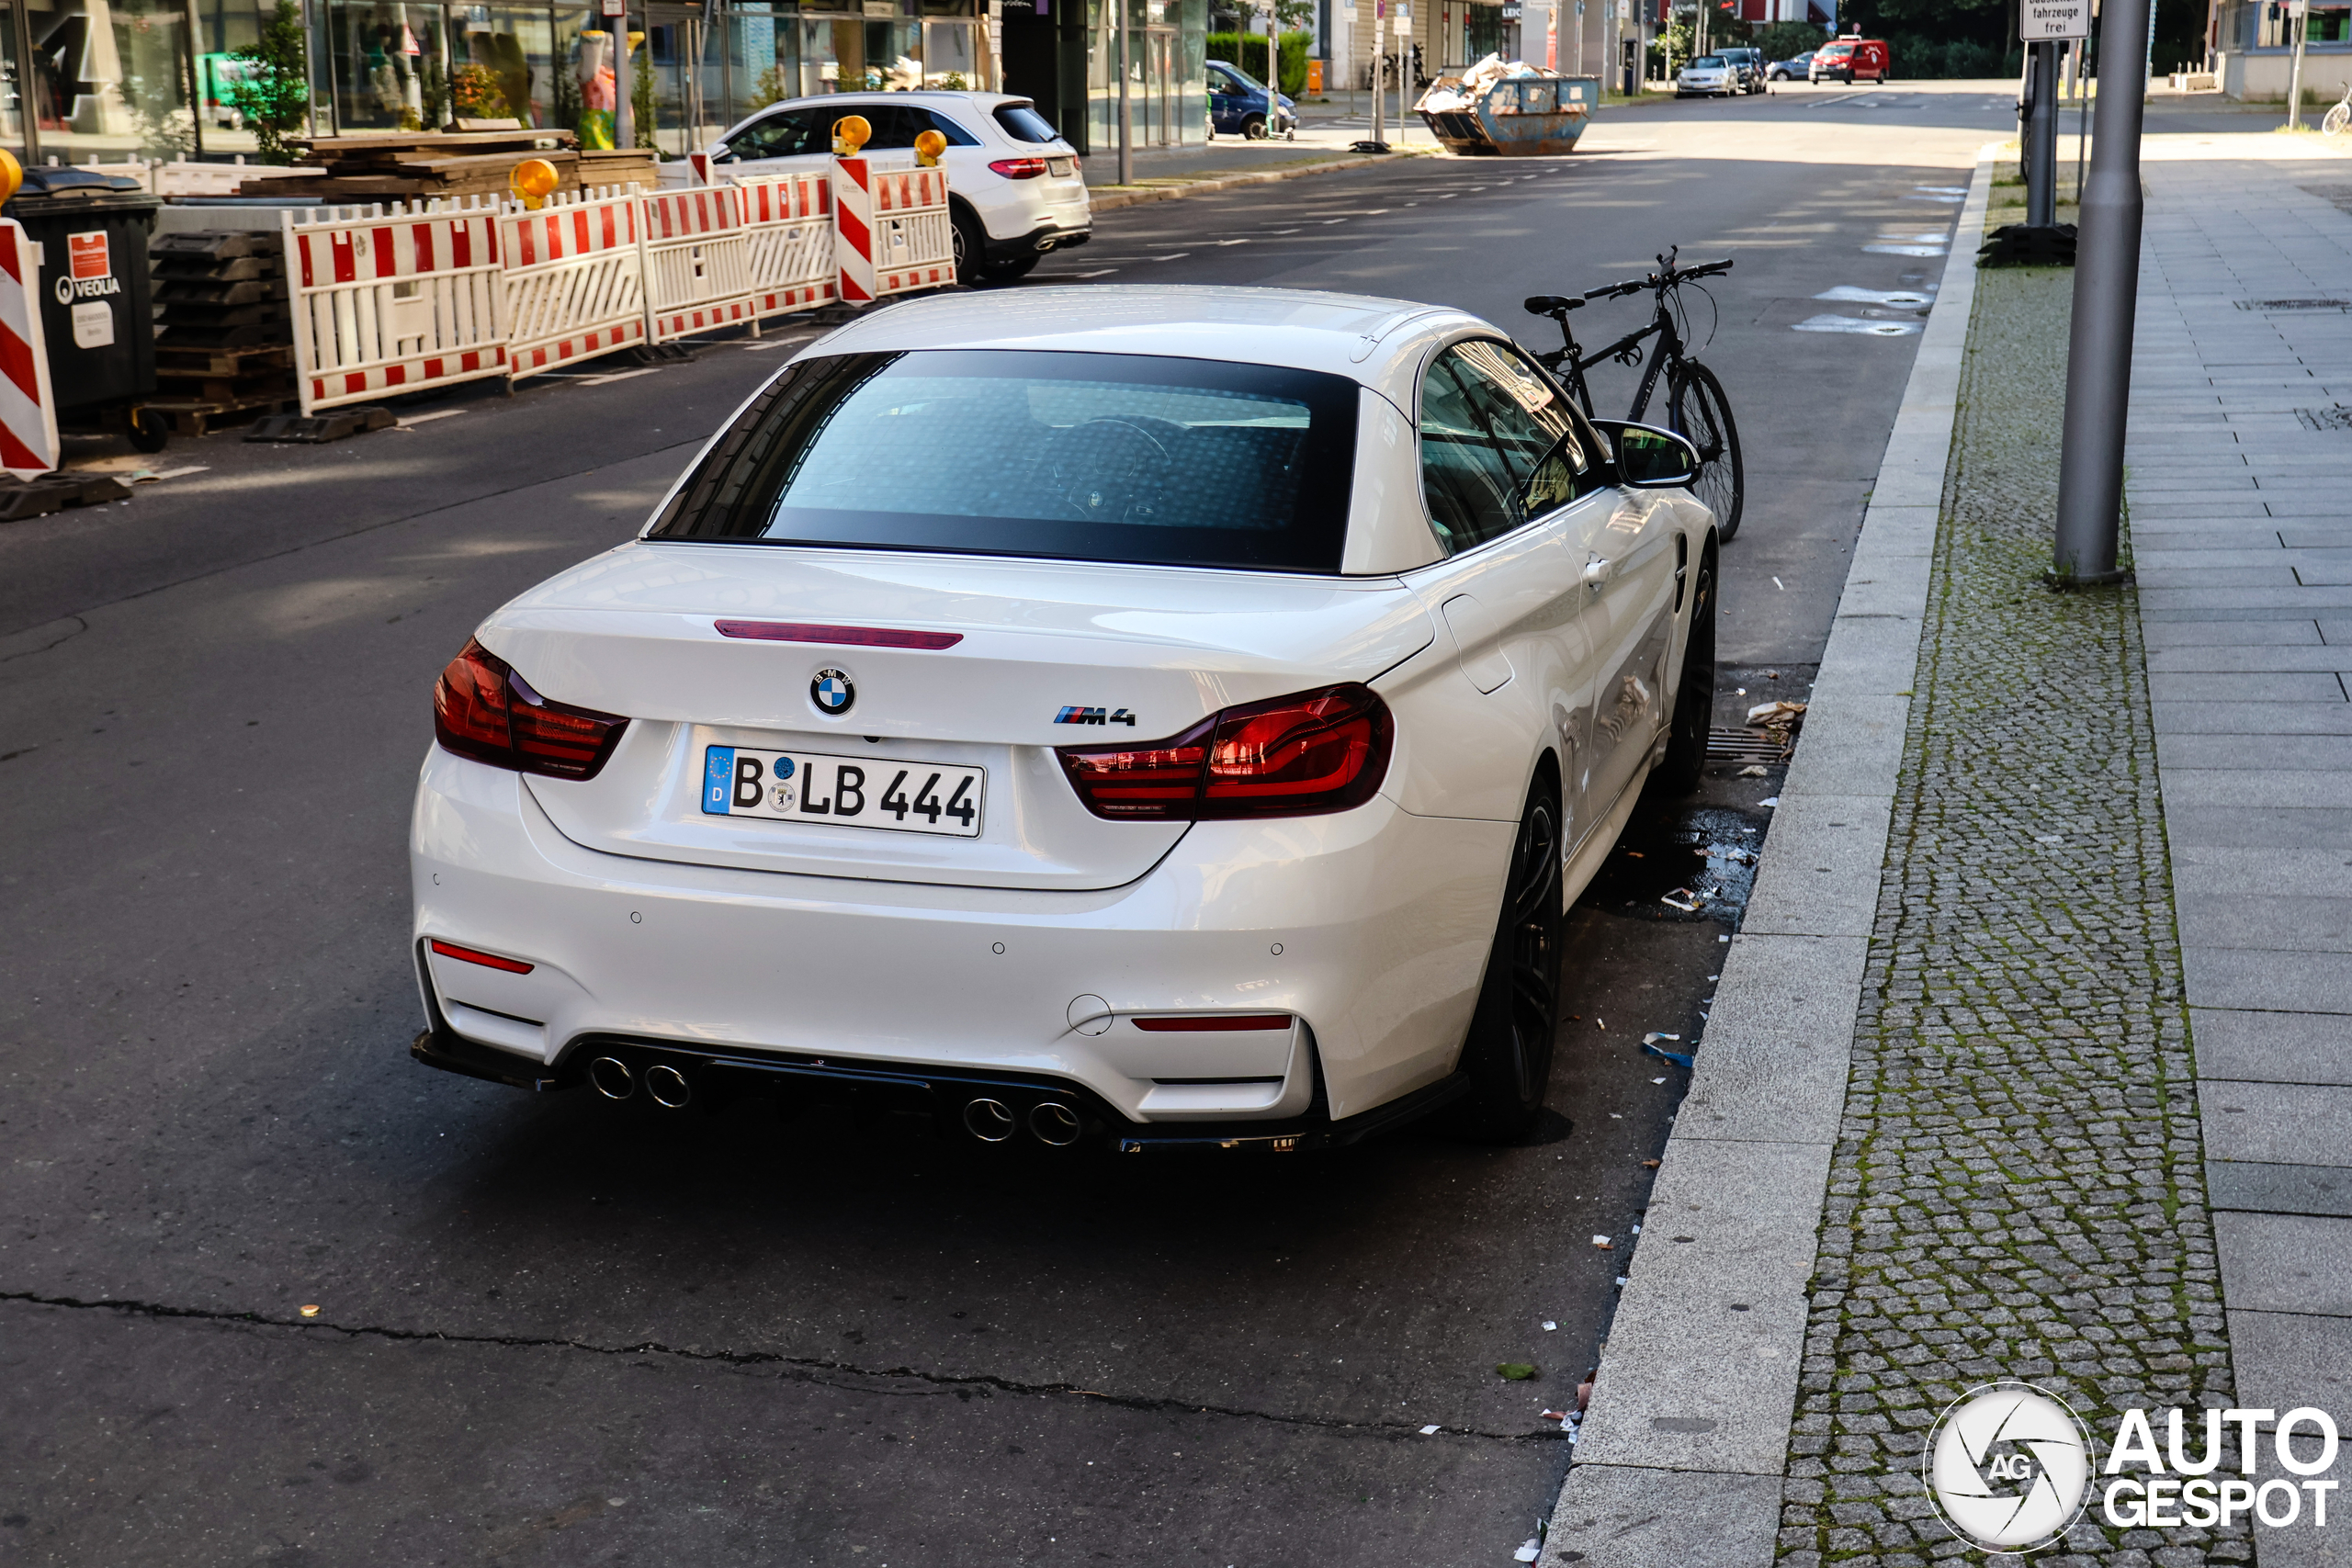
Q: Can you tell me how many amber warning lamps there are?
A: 4